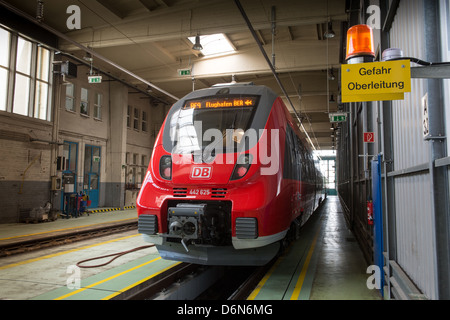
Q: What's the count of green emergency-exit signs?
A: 3